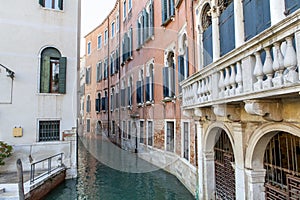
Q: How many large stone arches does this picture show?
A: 2